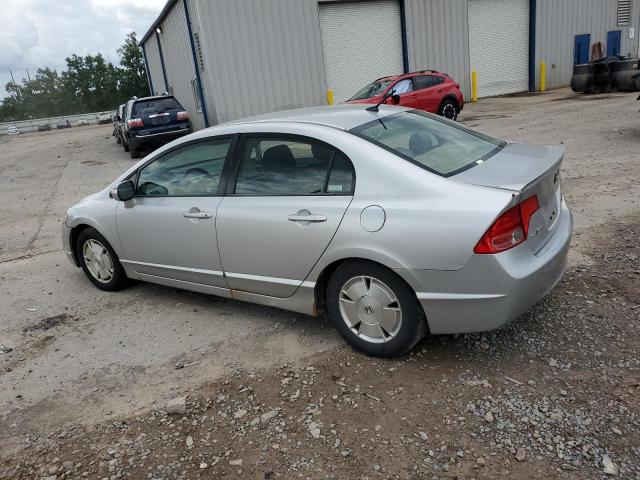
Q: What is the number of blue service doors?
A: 2